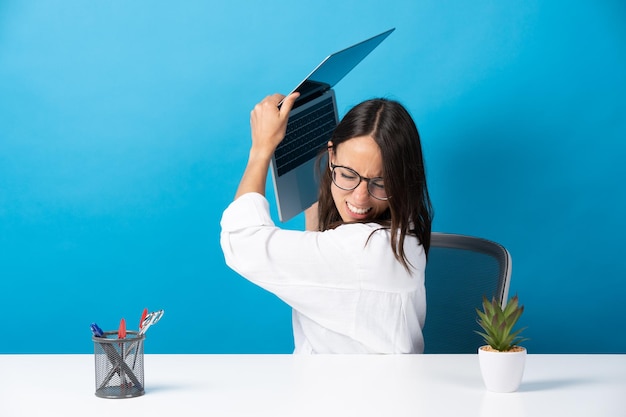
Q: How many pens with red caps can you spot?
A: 2